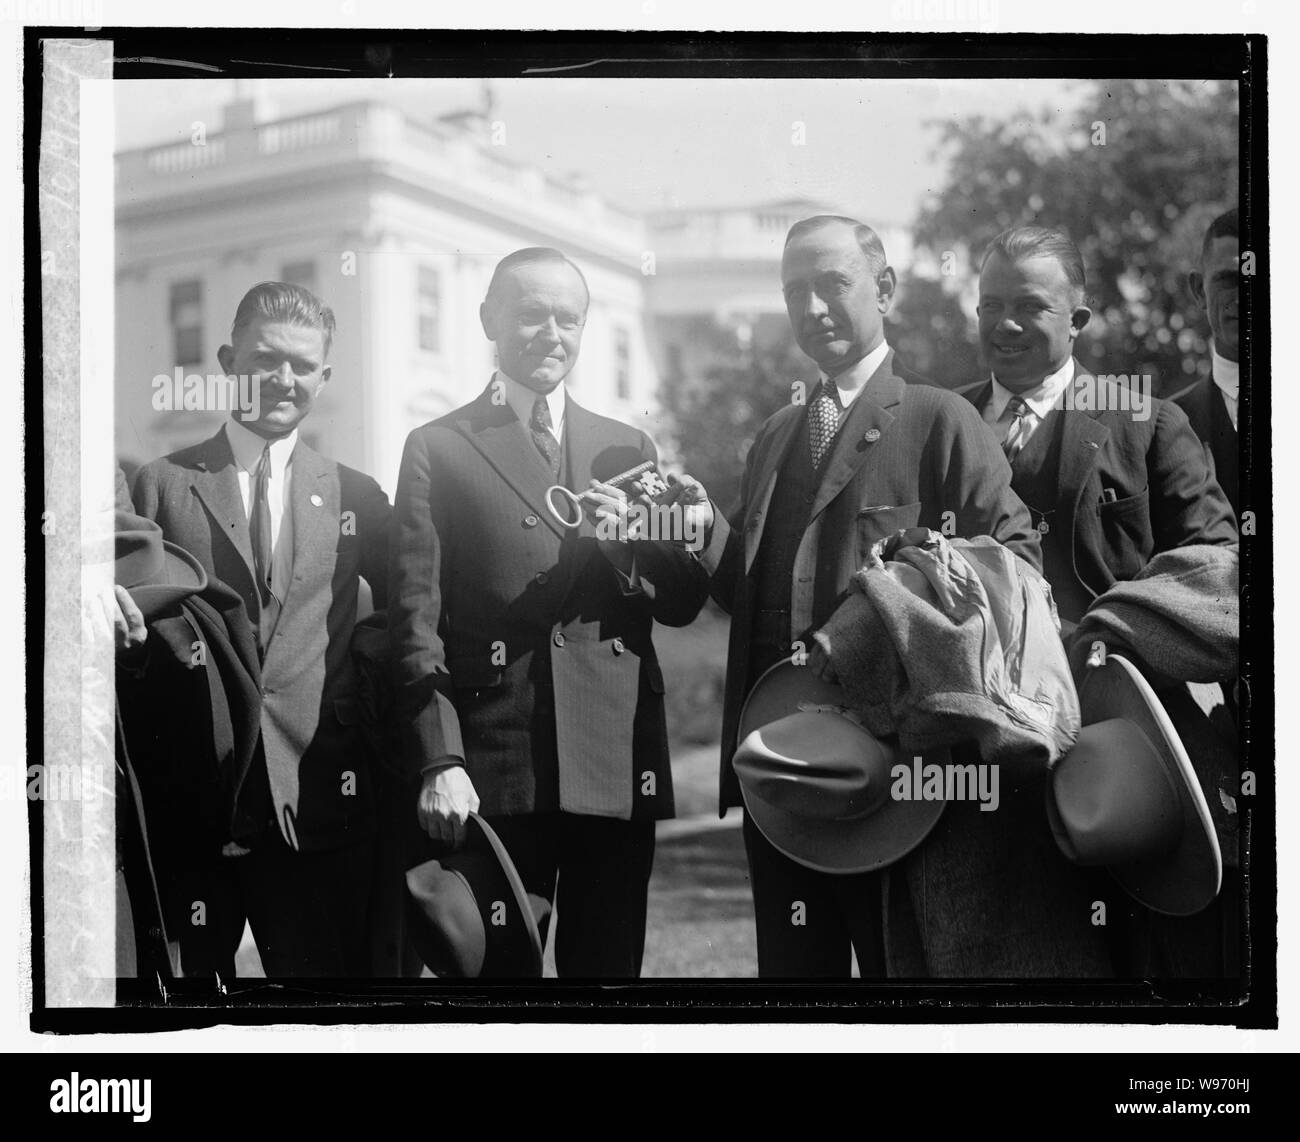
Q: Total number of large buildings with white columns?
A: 1